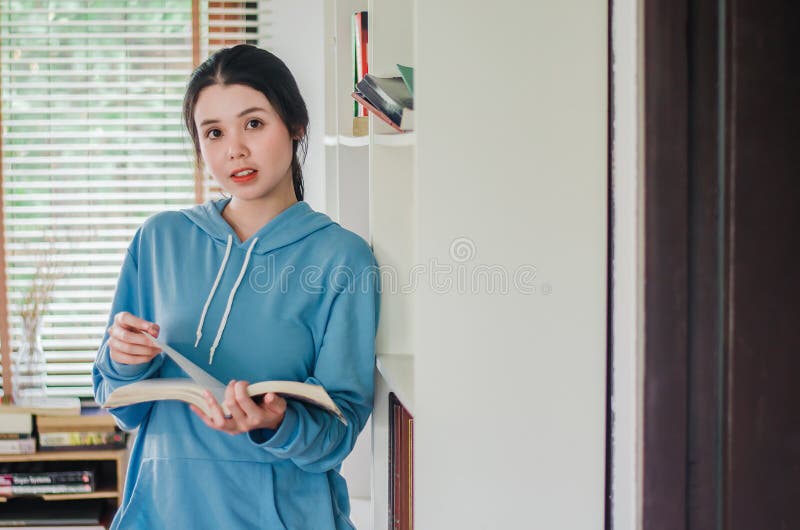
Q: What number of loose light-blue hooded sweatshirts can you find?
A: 1